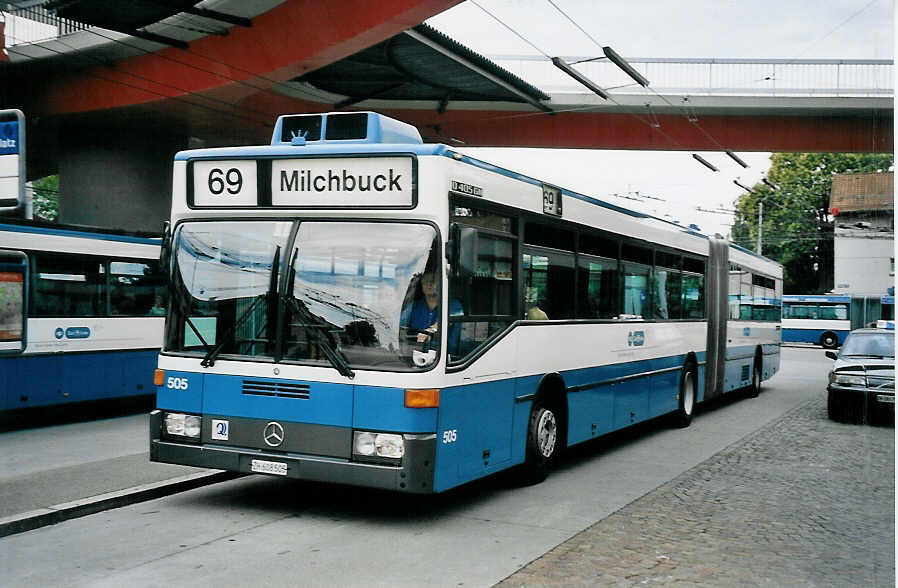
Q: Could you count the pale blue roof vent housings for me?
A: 1